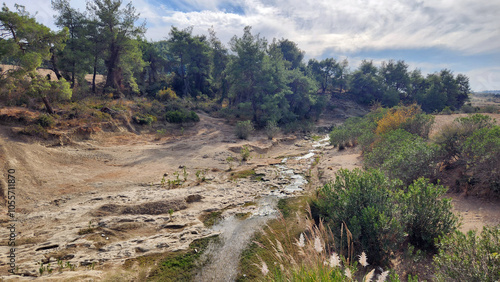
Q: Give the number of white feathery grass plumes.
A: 8